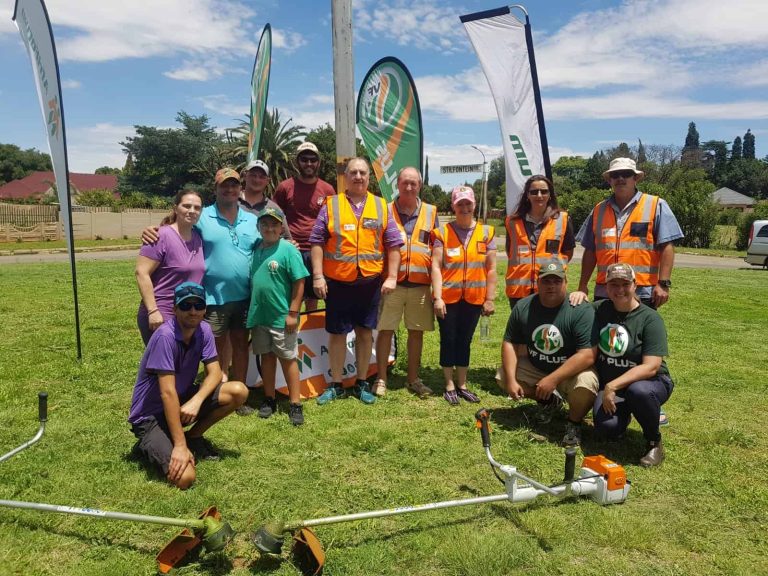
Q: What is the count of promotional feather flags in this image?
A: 4